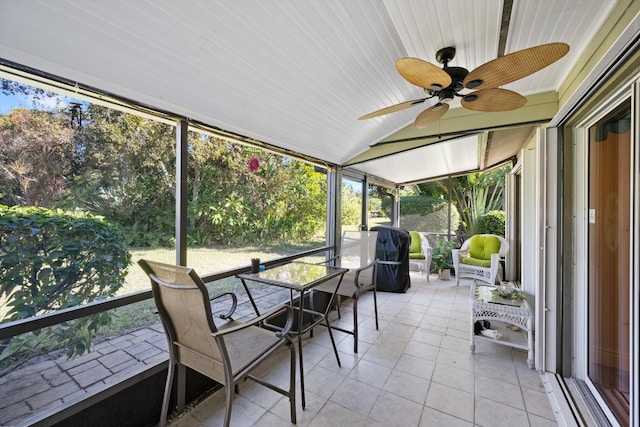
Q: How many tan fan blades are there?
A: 5